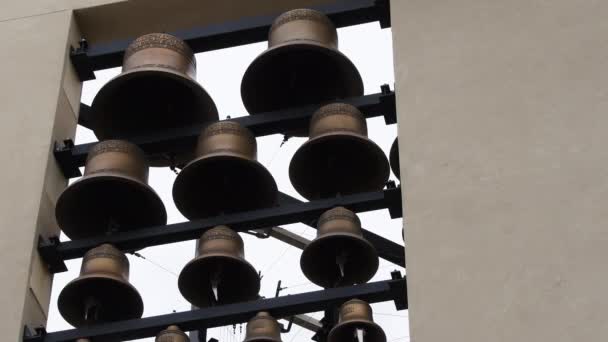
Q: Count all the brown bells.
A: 11